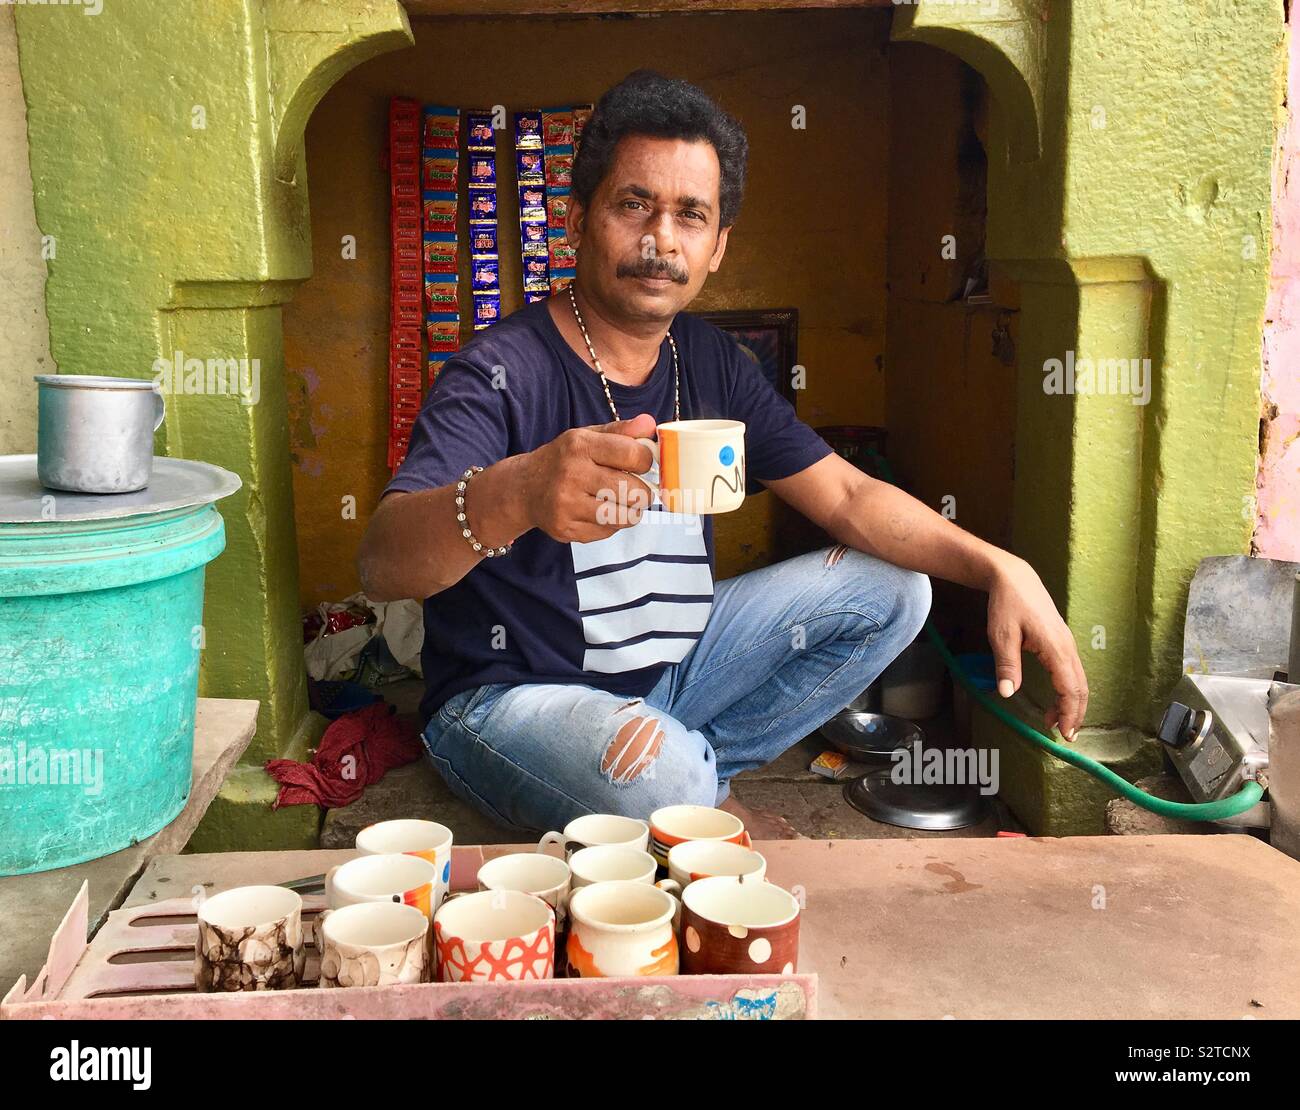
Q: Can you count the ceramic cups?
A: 13